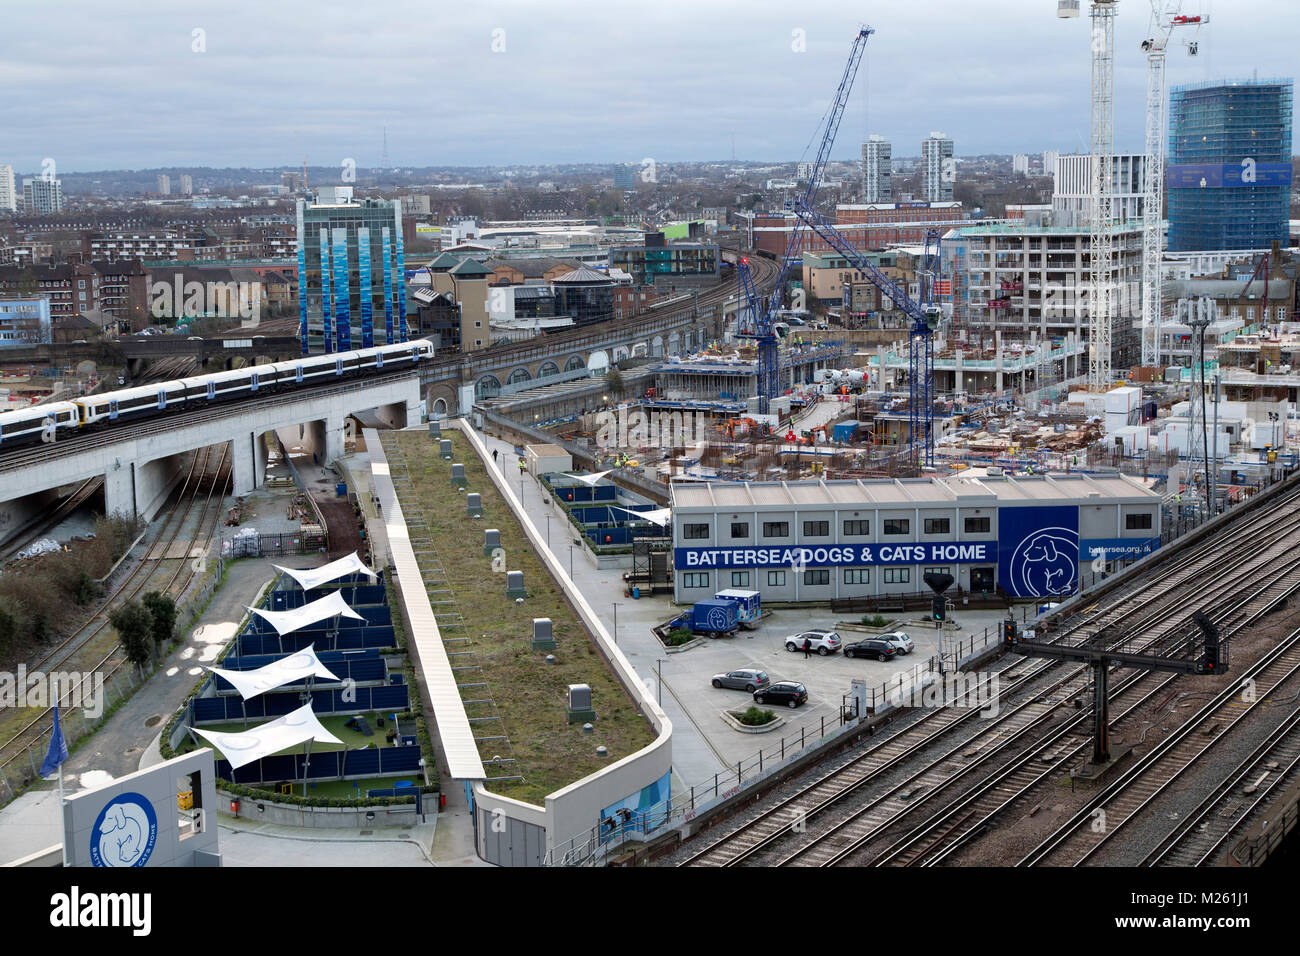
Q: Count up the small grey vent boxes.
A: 8